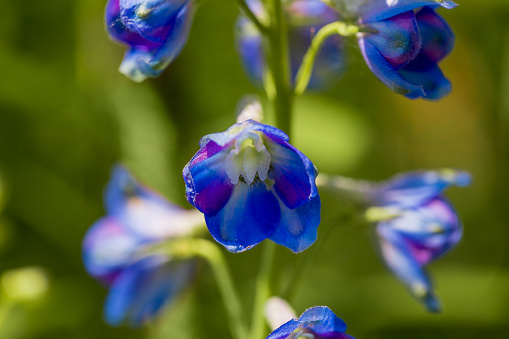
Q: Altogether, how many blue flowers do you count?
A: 7